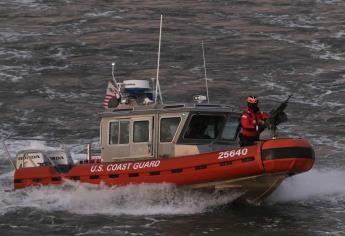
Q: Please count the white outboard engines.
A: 2